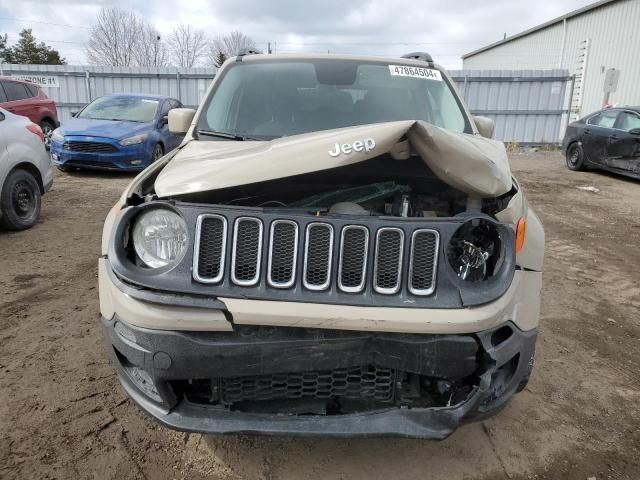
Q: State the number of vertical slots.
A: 7